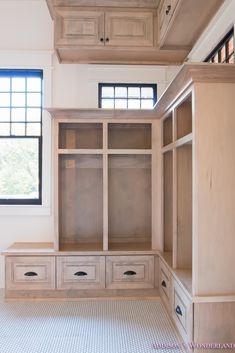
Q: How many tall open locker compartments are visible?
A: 4